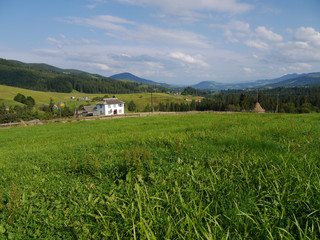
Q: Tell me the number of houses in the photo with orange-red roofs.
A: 2